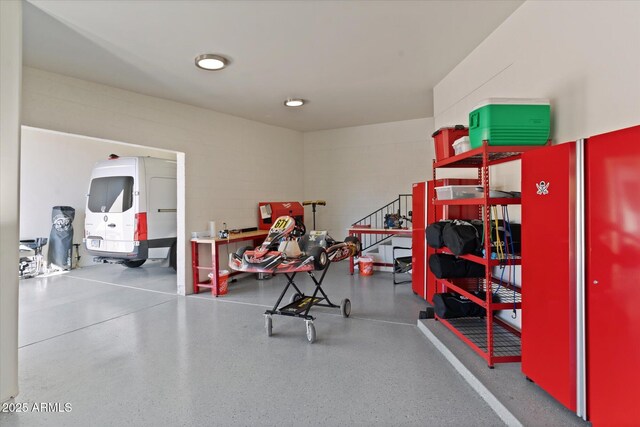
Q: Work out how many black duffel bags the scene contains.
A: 4